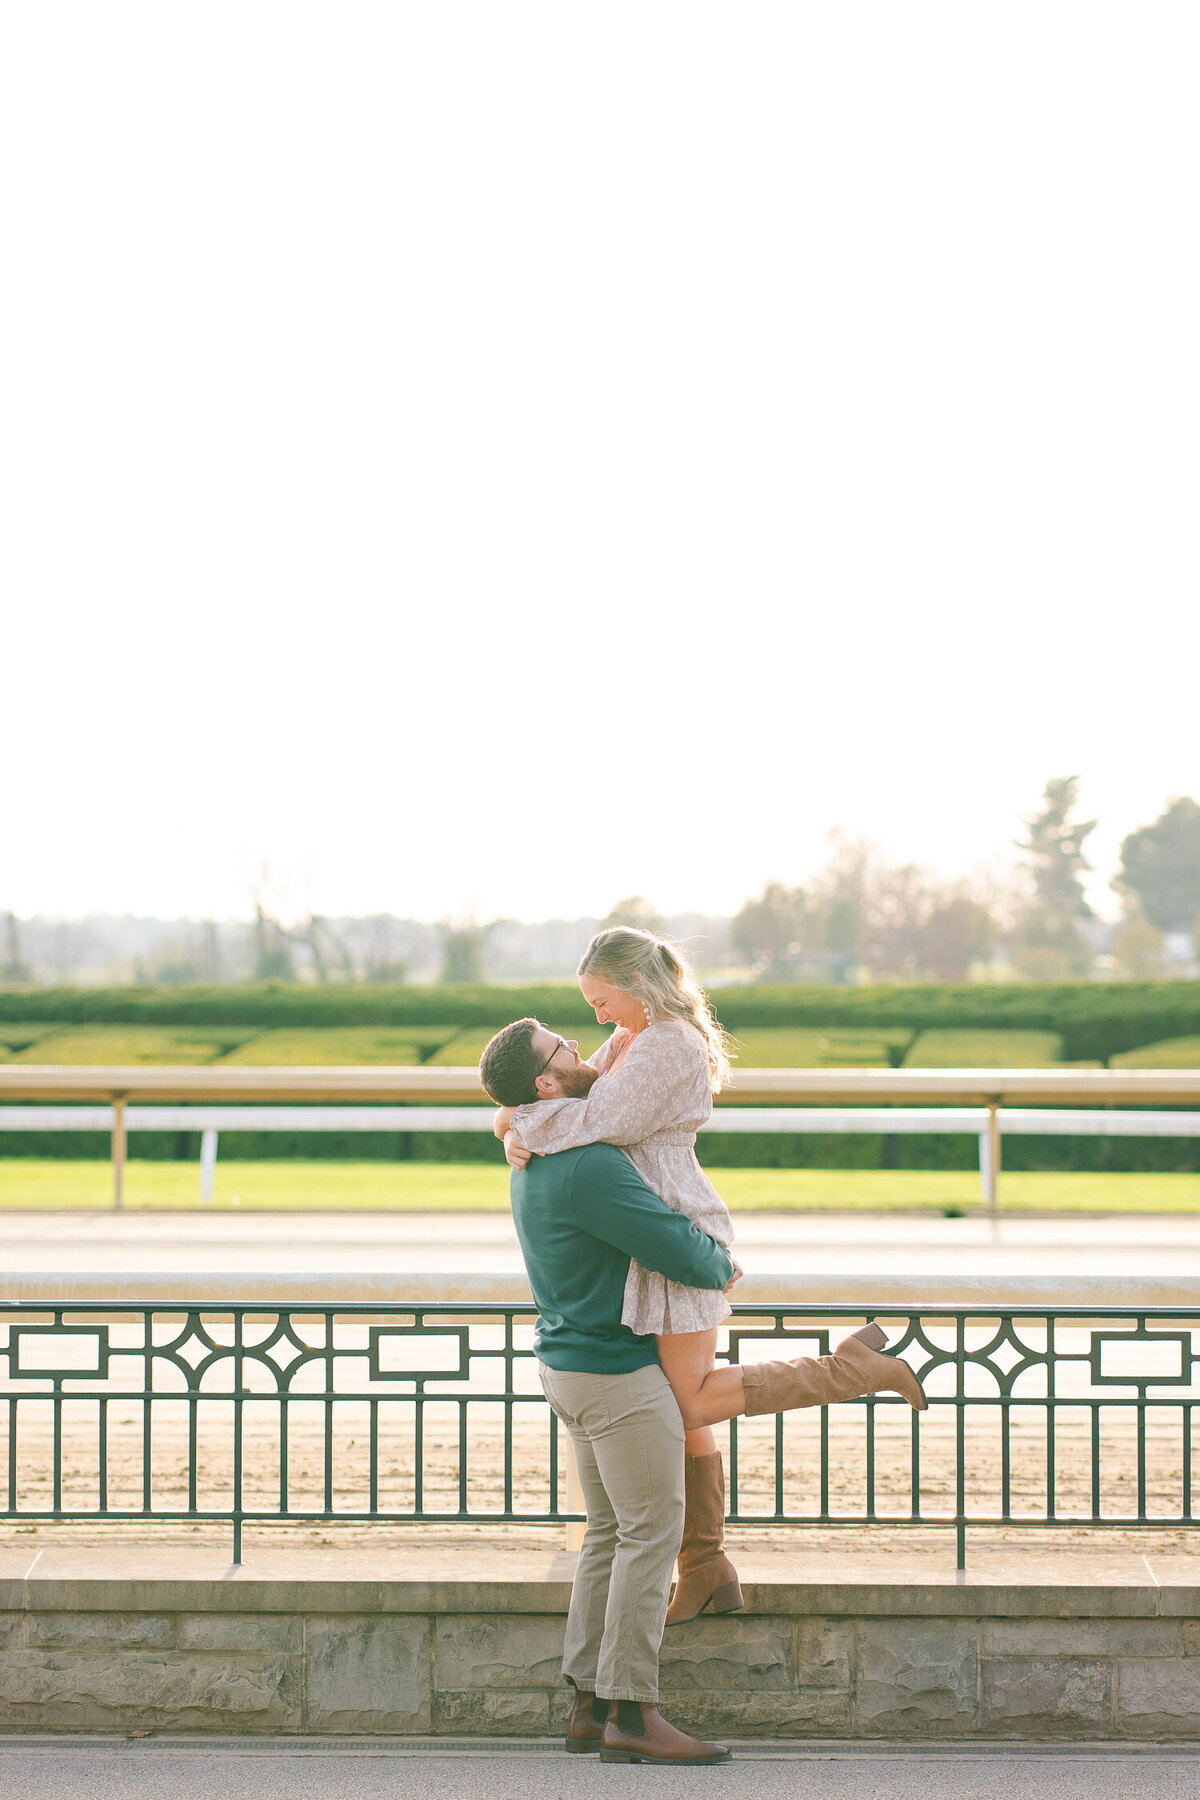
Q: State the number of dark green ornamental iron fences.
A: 1